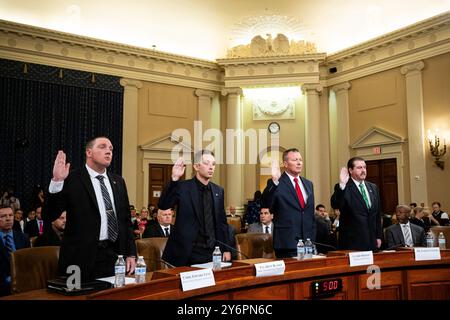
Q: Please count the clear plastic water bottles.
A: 7